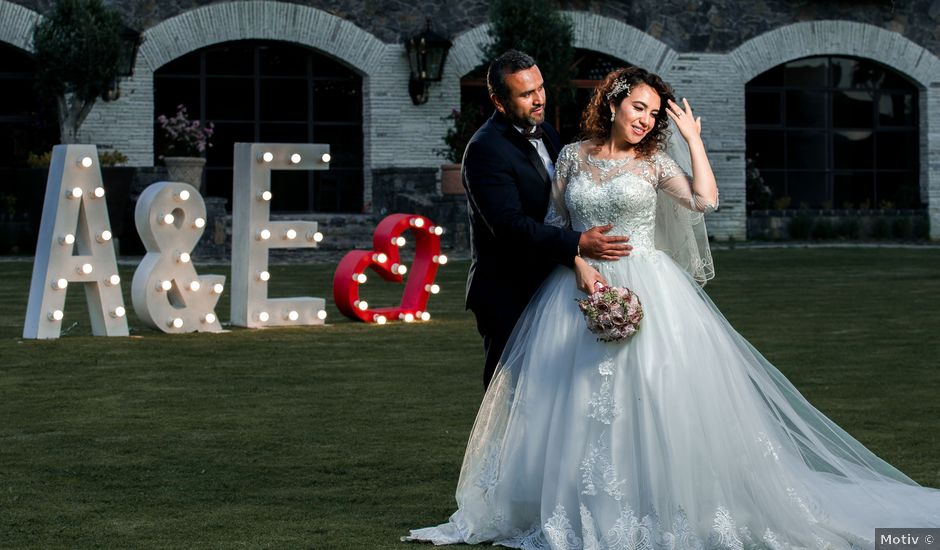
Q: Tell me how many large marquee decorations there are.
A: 4